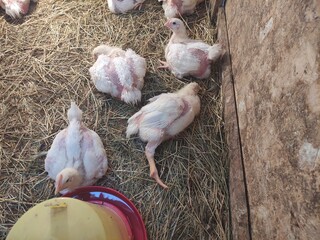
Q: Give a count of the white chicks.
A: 7